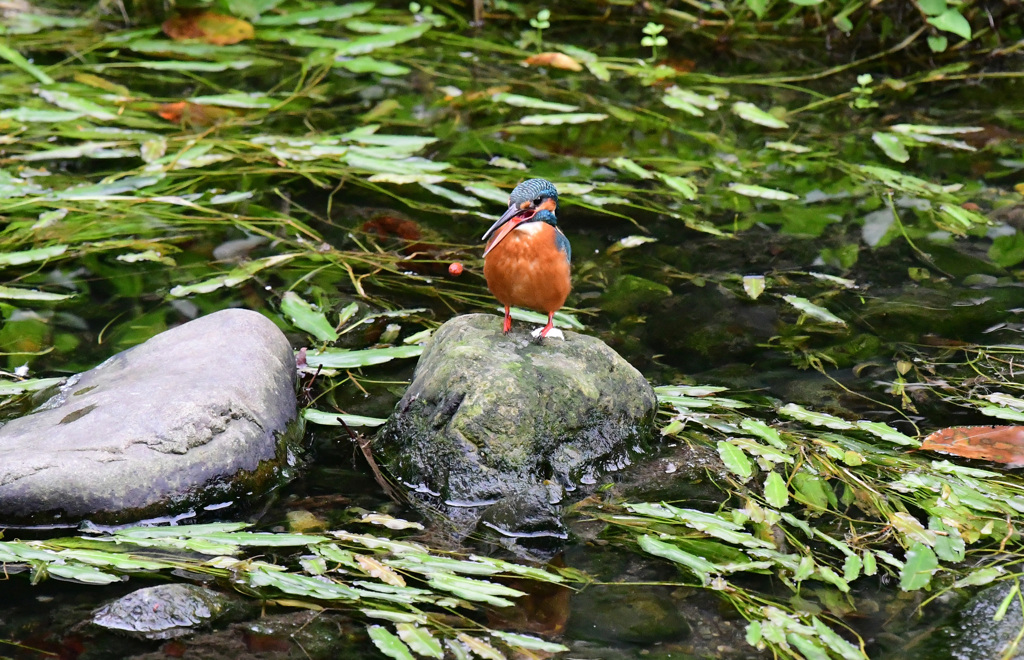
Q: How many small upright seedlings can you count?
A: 3